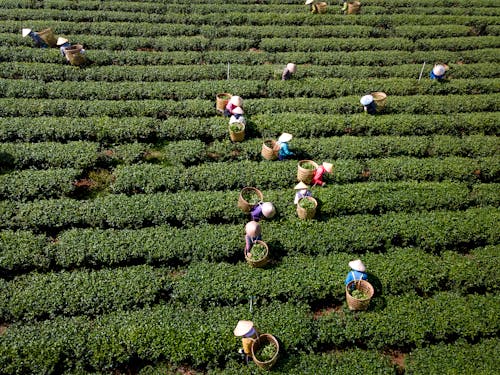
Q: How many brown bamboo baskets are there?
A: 14